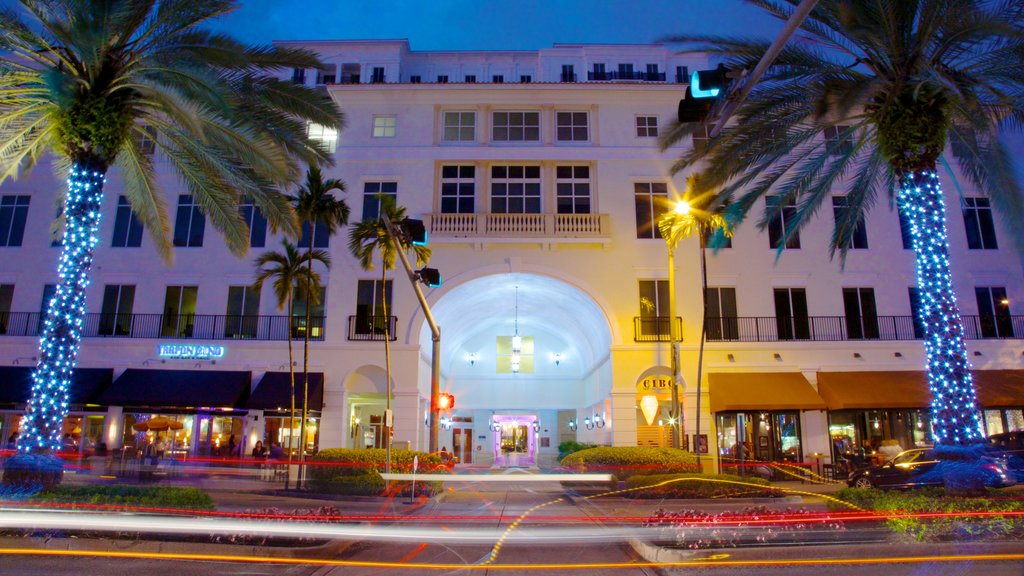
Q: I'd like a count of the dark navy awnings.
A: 3